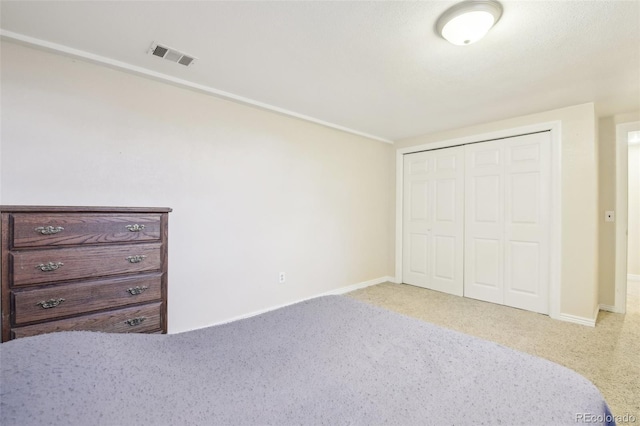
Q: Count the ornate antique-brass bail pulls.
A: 7